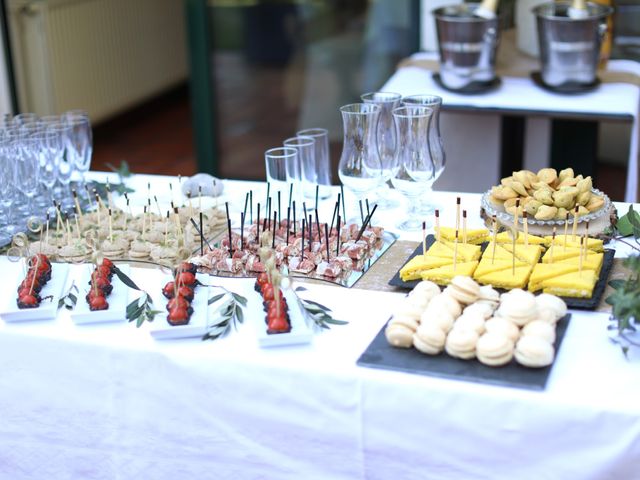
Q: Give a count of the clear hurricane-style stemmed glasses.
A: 4